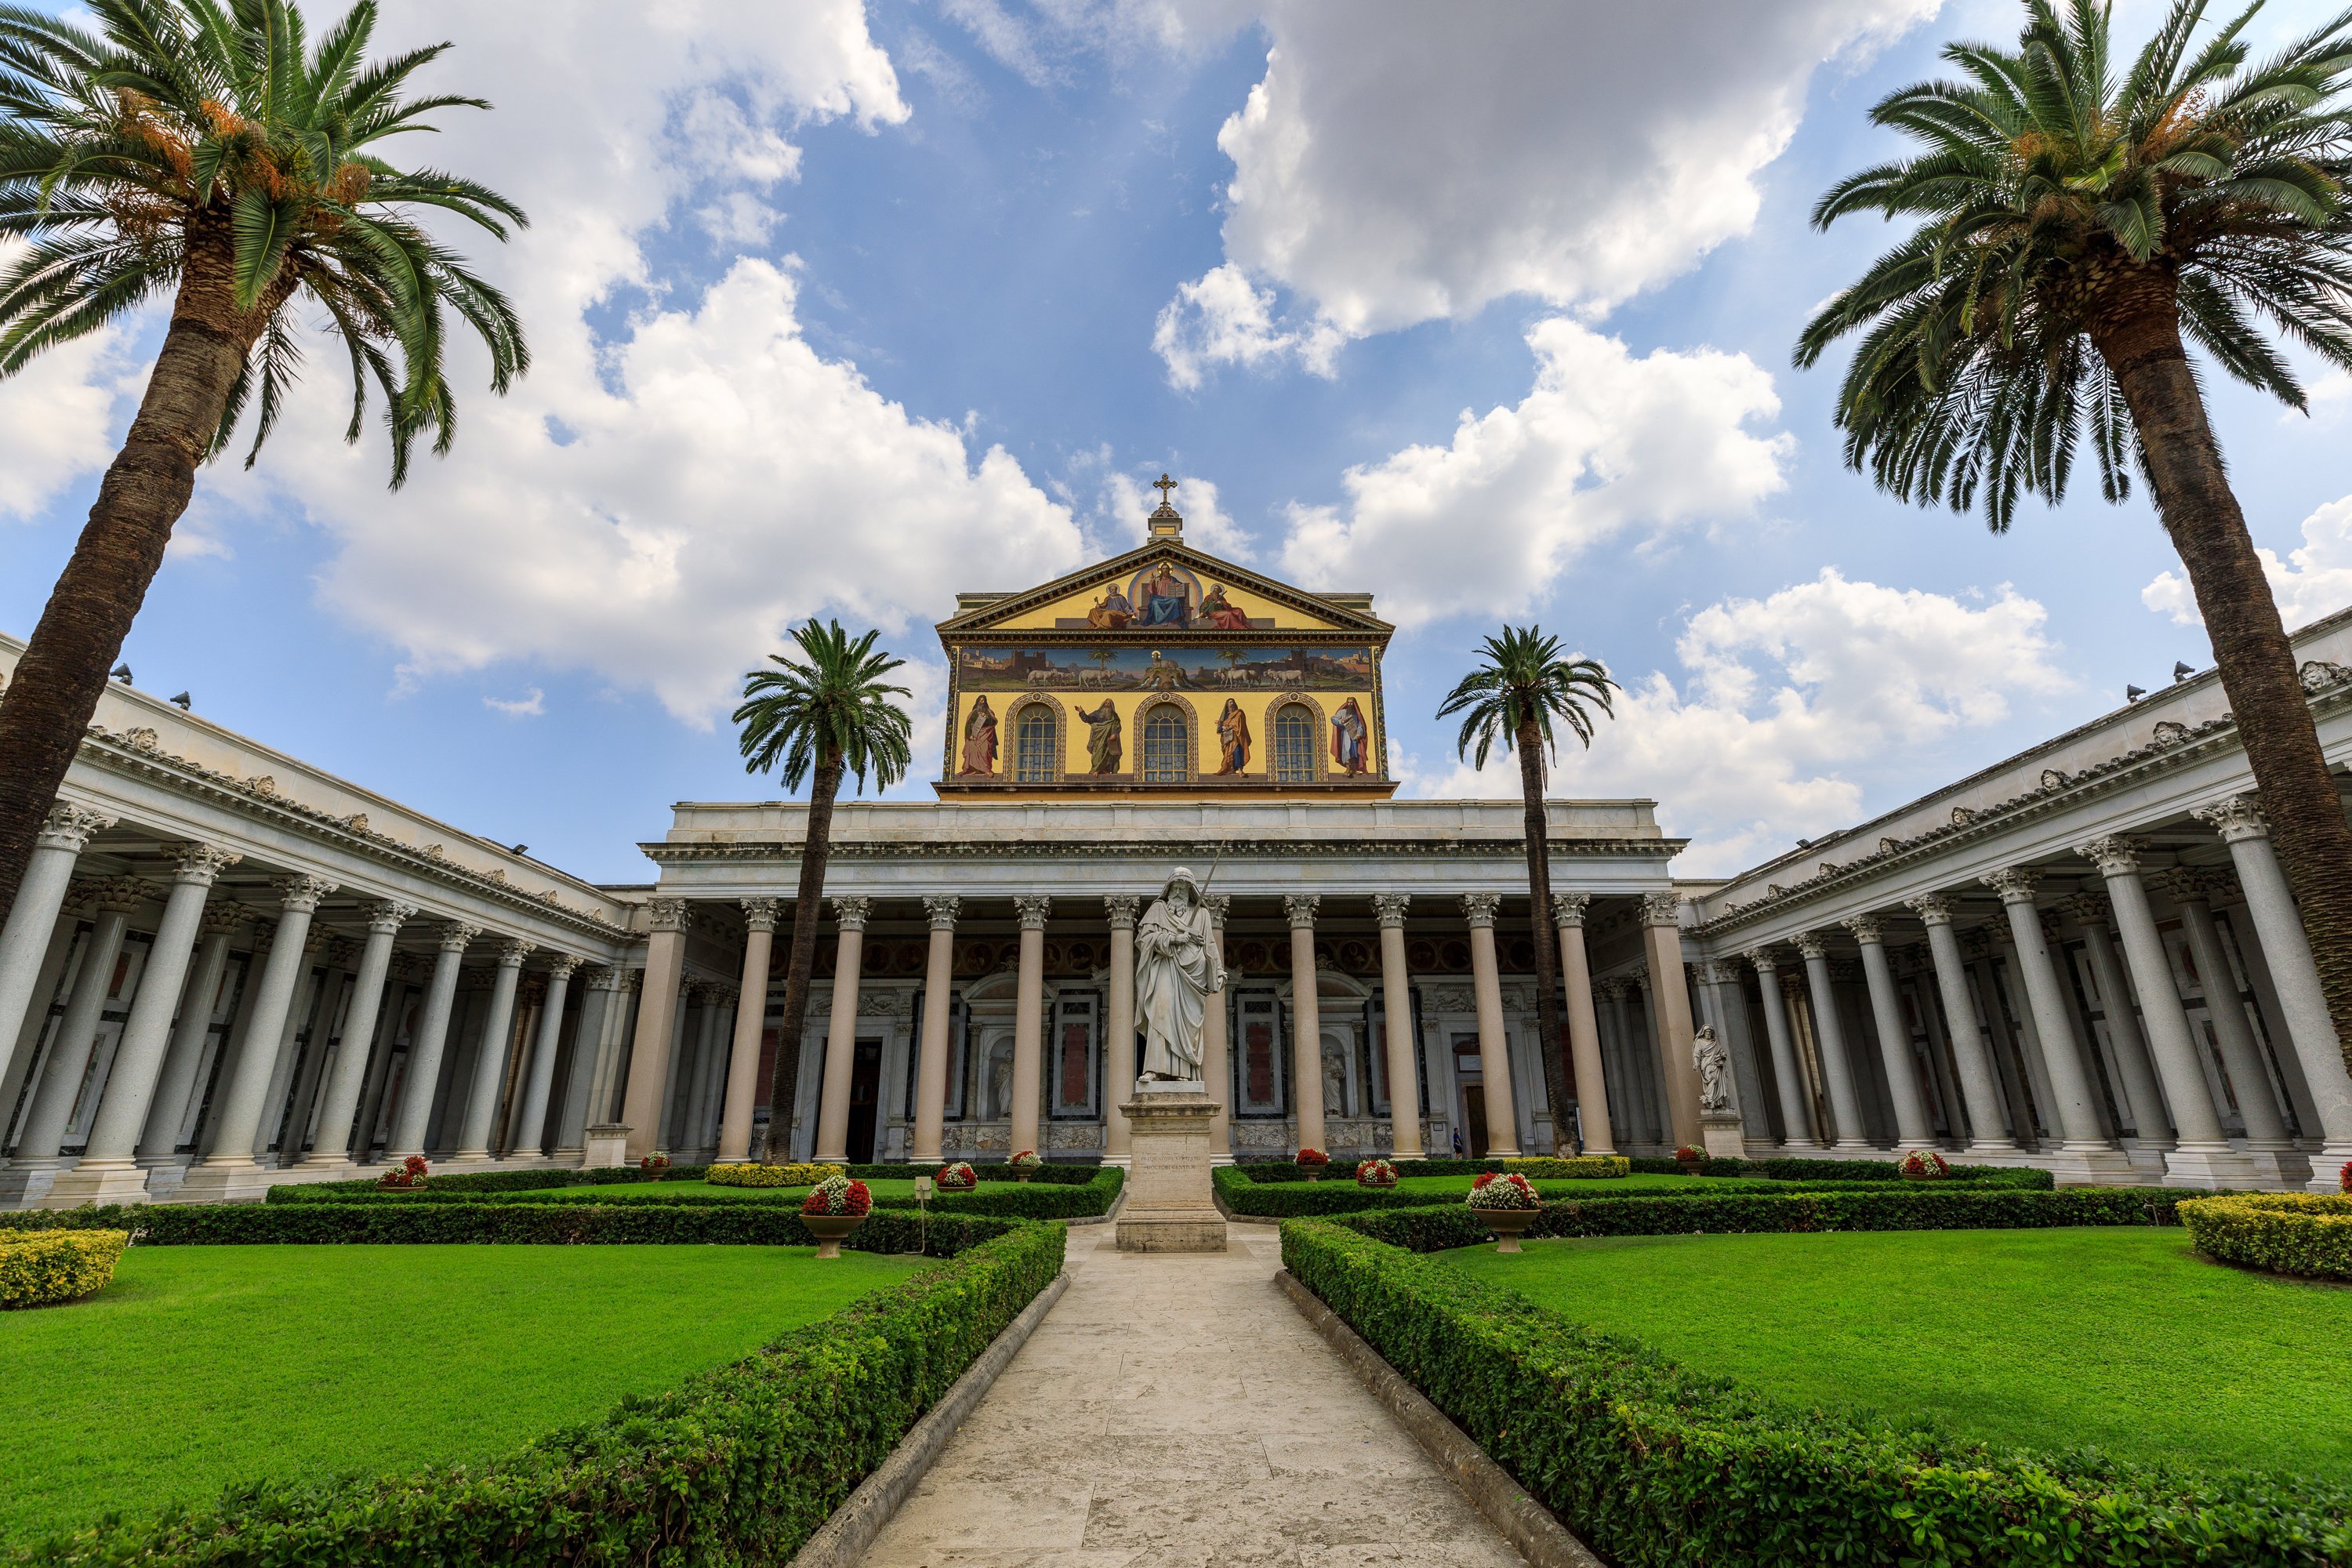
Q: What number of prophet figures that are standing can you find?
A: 4